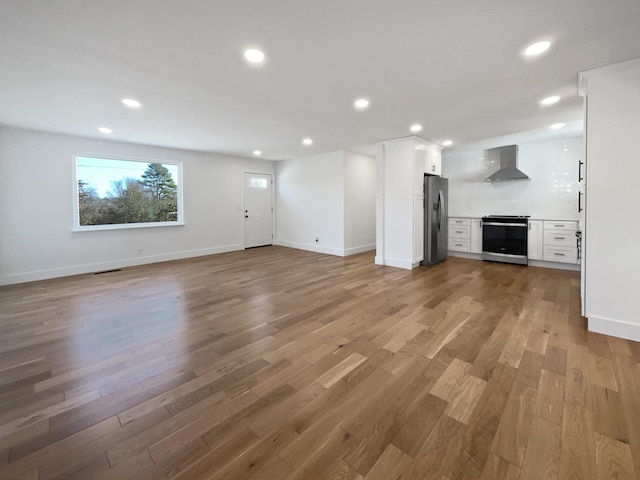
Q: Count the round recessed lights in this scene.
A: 11